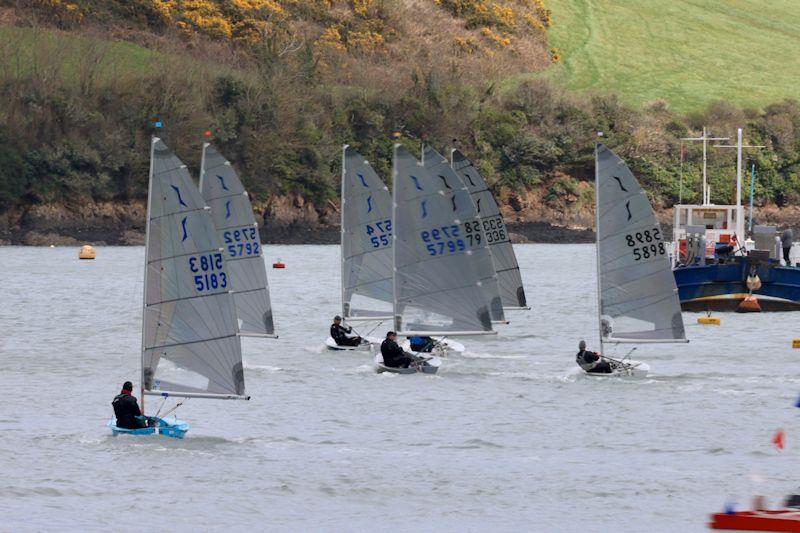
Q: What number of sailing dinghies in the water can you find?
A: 7